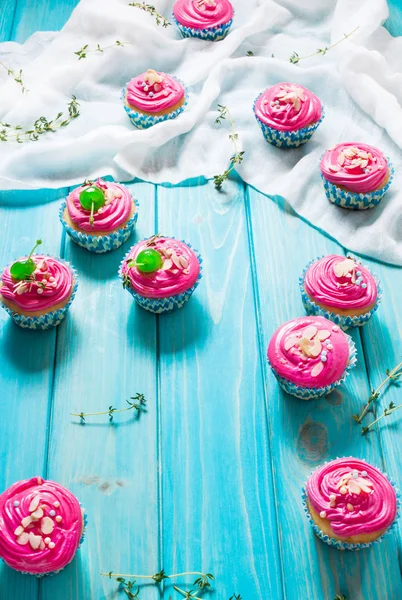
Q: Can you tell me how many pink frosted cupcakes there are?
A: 11